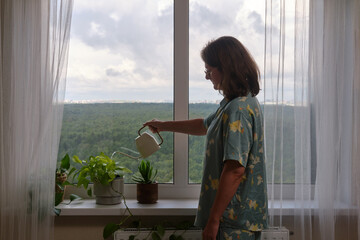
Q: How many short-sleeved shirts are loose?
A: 1